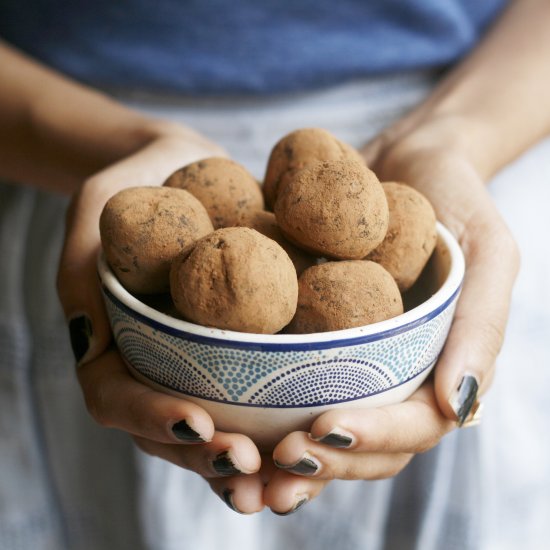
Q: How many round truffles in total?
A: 8